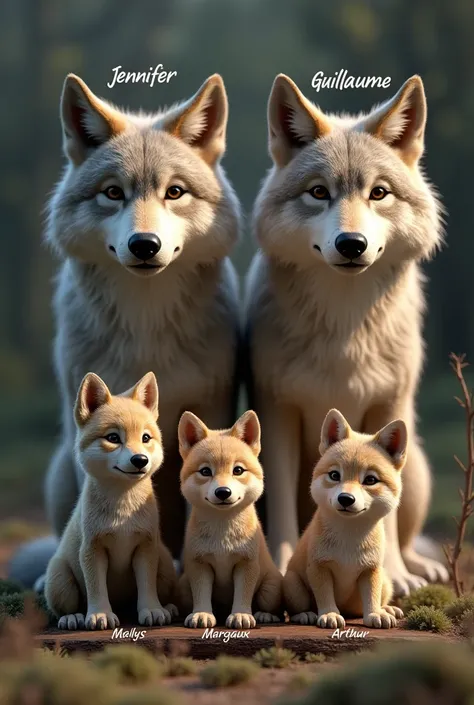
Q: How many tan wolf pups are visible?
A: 3